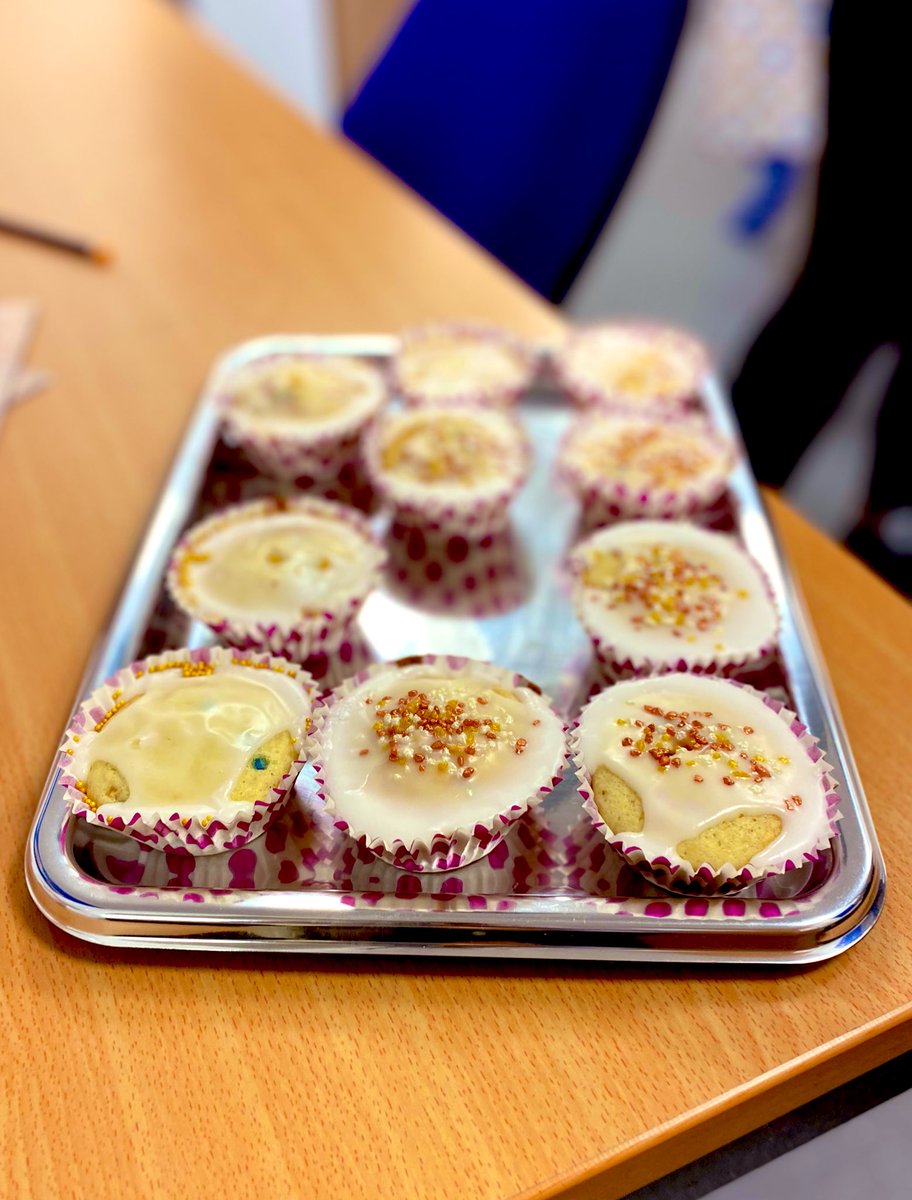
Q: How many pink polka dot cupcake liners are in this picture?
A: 10